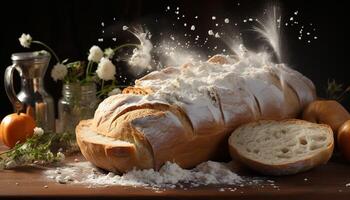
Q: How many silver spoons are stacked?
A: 0